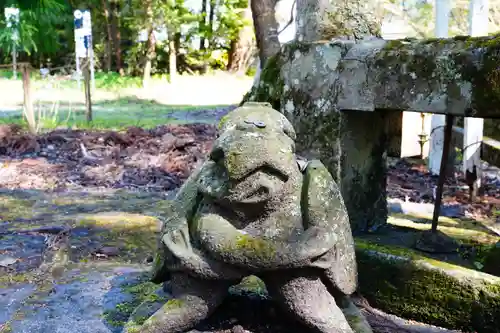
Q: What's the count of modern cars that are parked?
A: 0